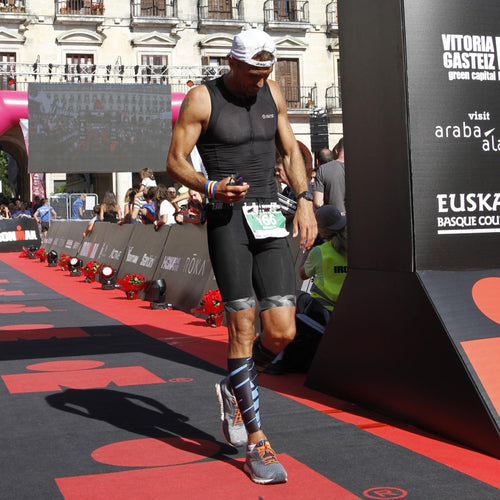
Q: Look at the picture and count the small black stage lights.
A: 5